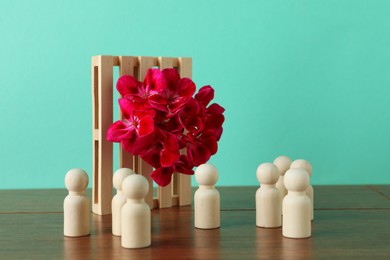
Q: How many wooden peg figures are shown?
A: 8